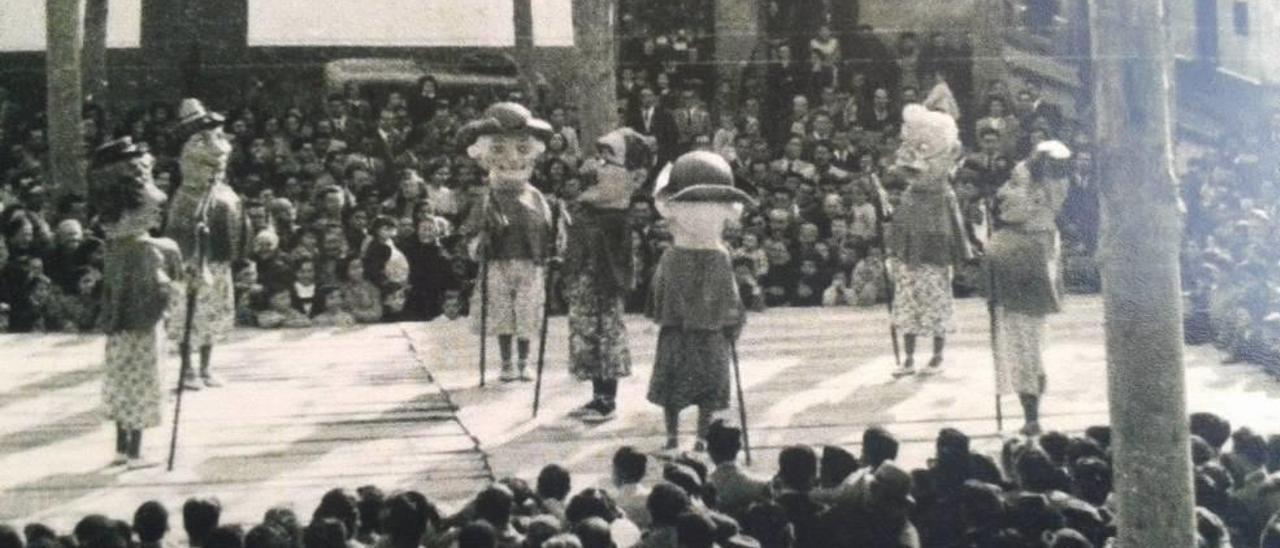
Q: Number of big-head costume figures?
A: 7